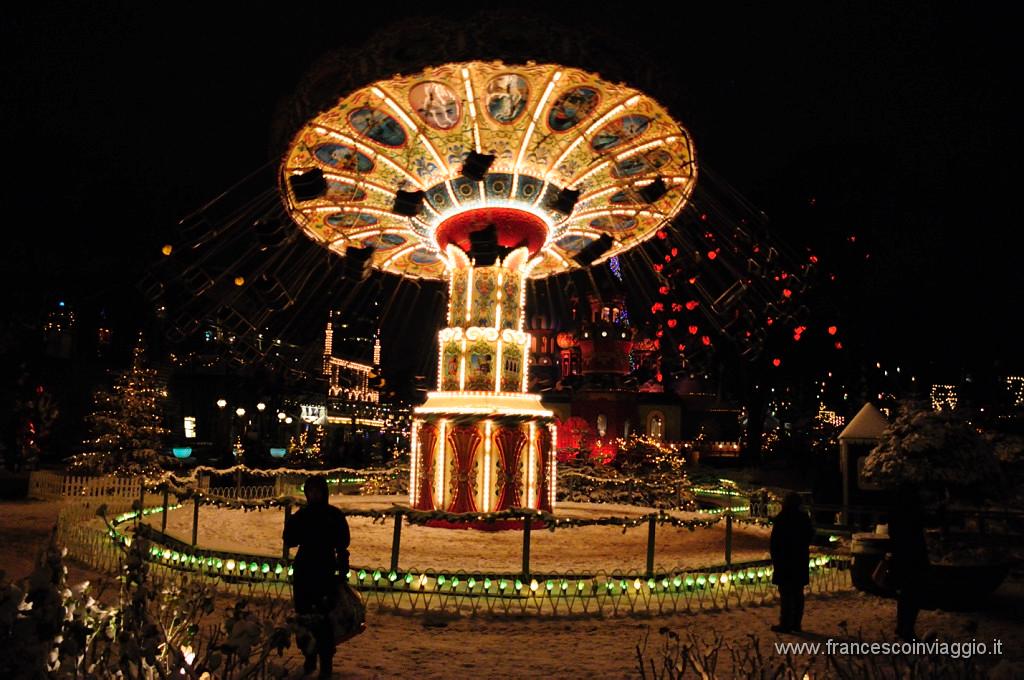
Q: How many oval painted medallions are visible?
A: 14